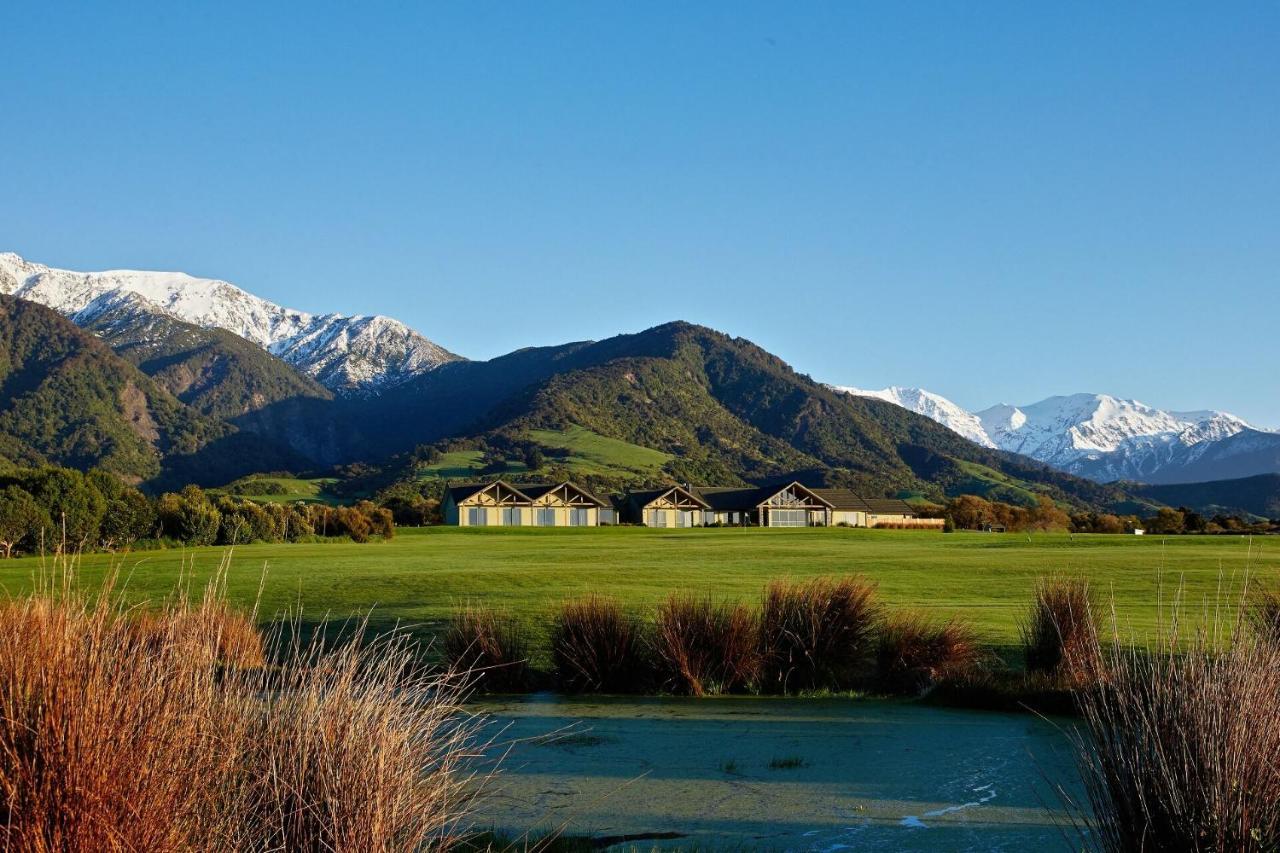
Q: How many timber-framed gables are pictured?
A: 4